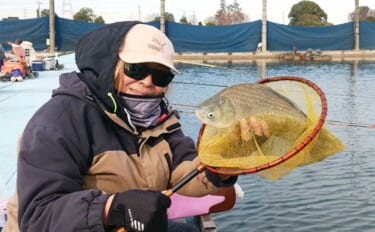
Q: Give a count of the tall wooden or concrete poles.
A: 4